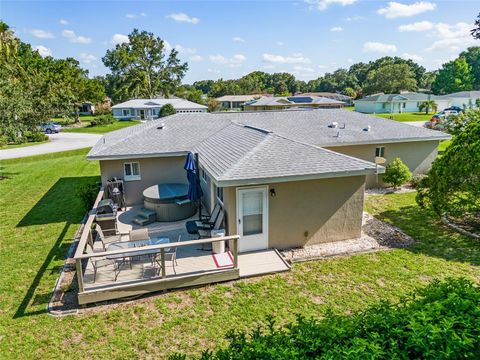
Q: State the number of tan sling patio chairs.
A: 4